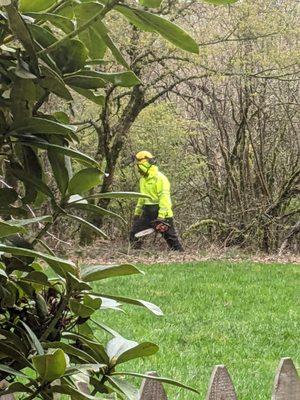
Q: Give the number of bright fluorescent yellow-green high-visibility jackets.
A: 1